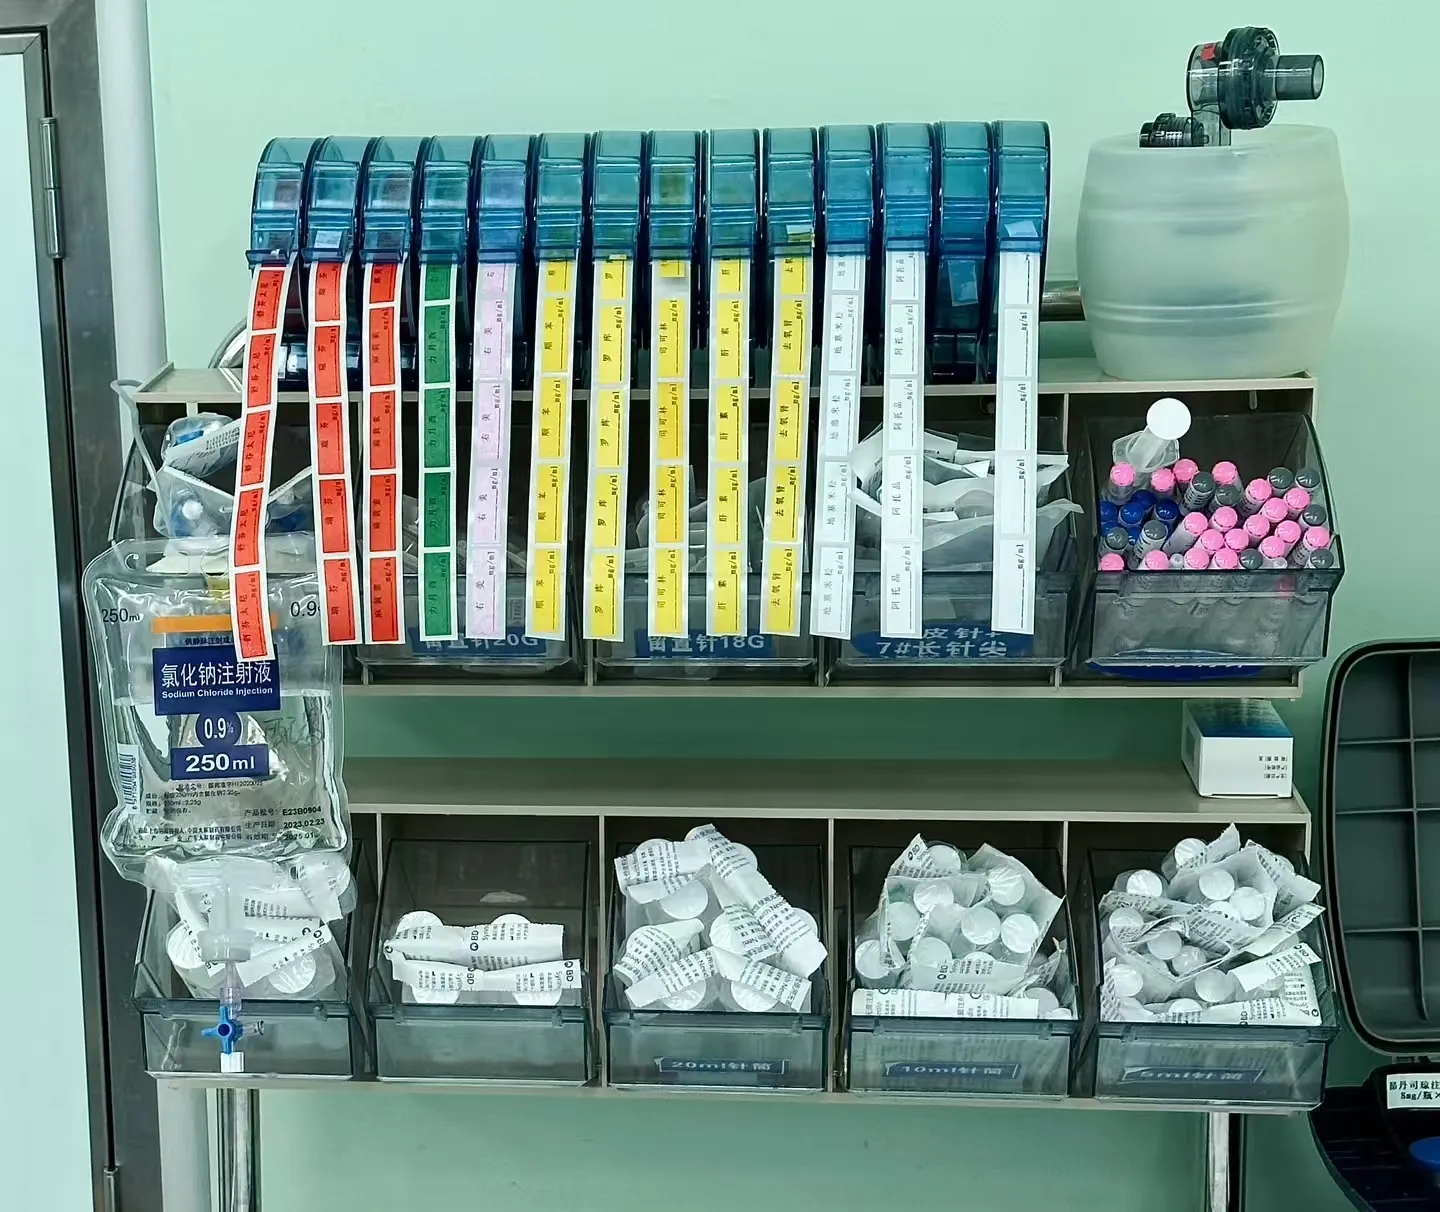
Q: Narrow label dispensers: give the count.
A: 14